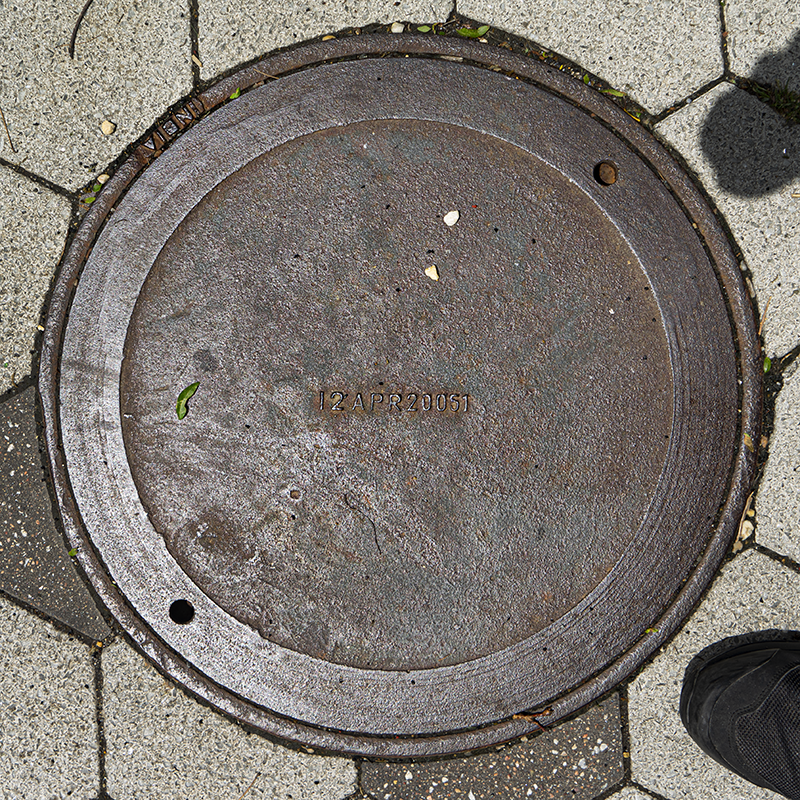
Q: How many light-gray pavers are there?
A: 11